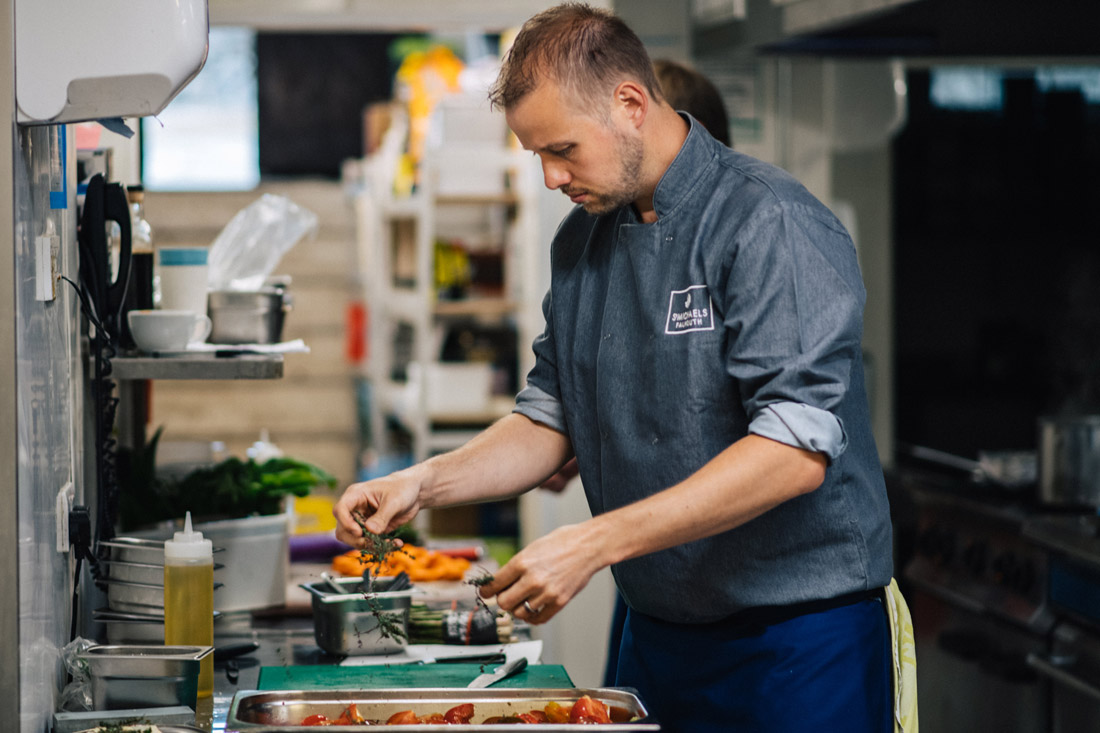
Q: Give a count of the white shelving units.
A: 1